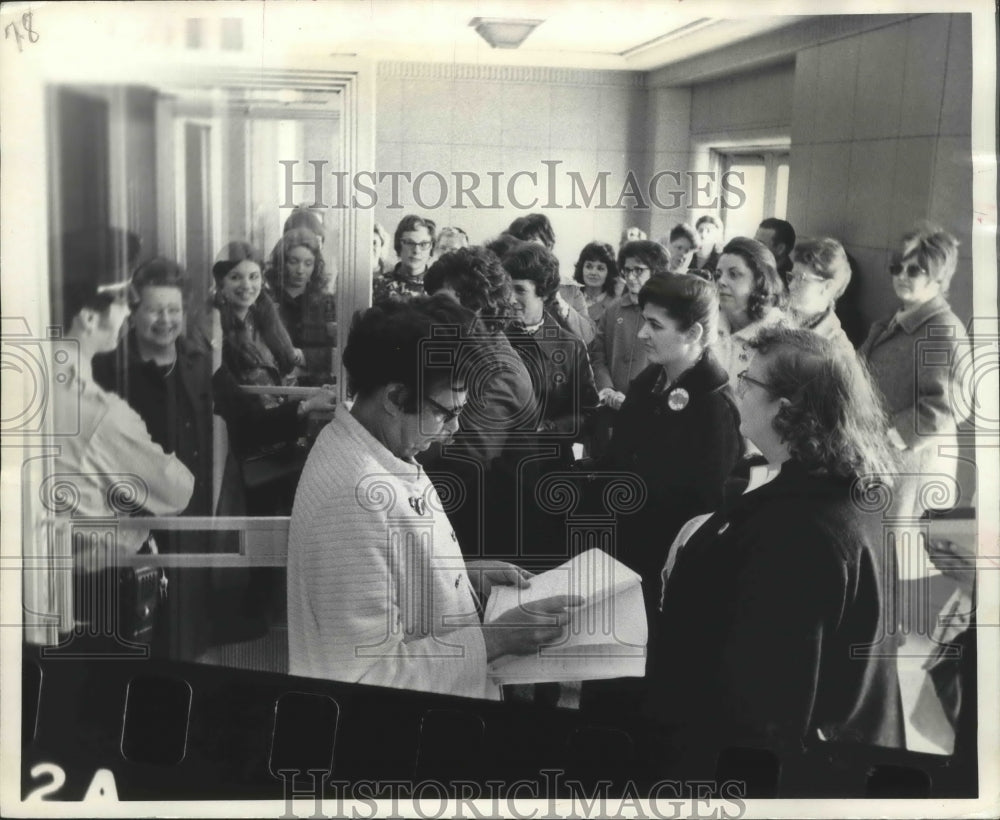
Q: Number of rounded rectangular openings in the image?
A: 7